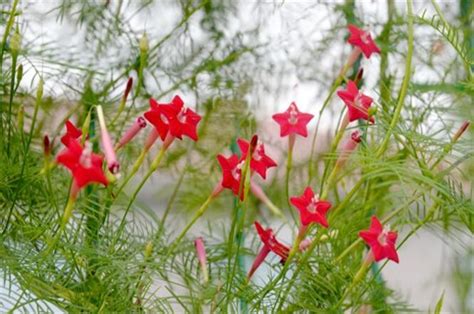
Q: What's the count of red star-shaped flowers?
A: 12